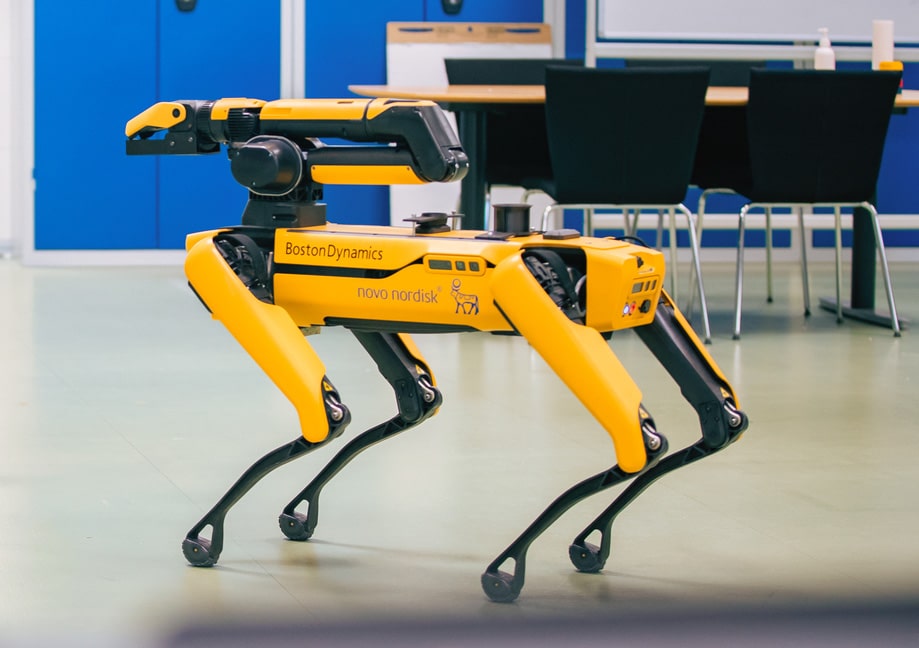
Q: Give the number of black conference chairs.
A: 4